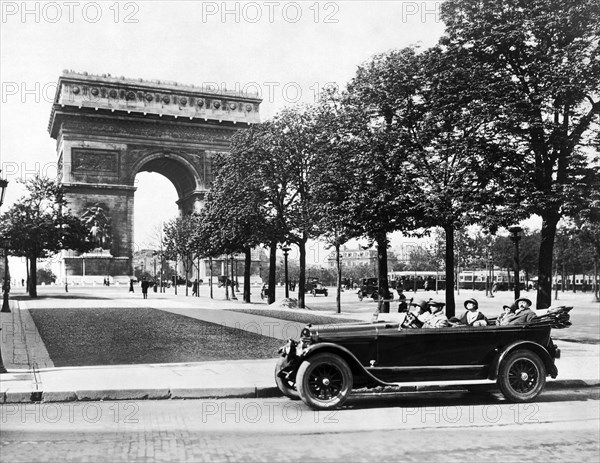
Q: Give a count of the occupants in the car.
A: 5